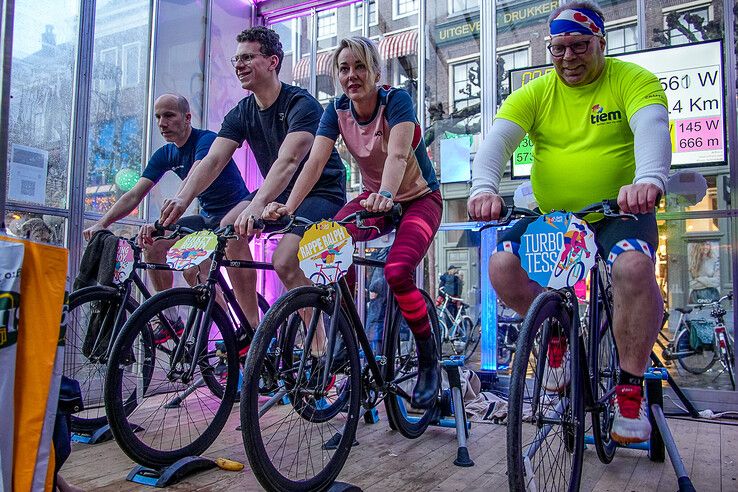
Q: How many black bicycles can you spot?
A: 4